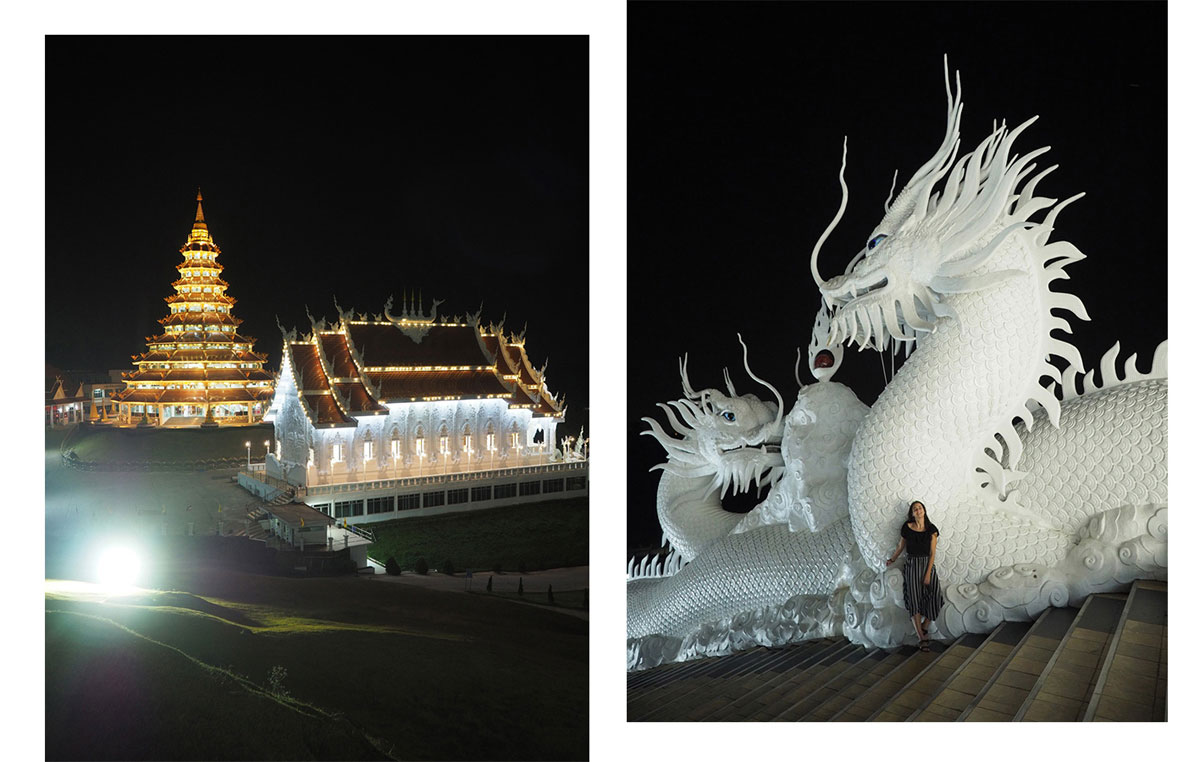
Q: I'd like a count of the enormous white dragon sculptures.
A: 2